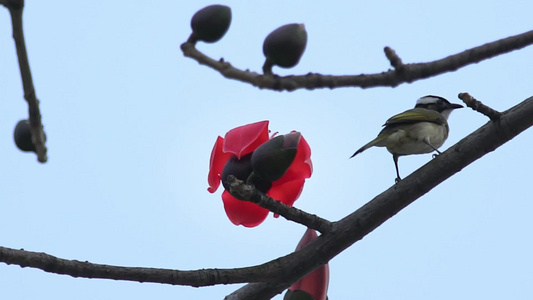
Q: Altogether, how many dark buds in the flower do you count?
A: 2